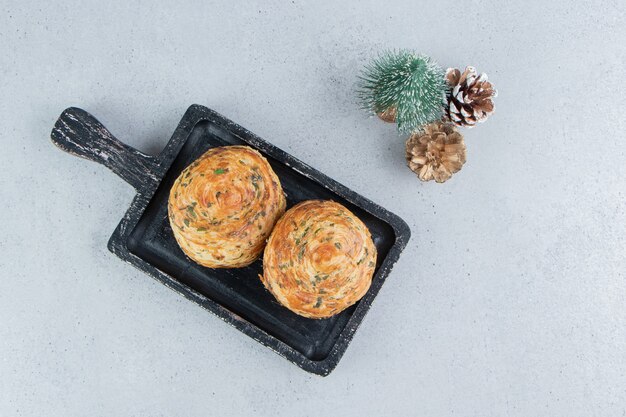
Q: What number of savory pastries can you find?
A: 2